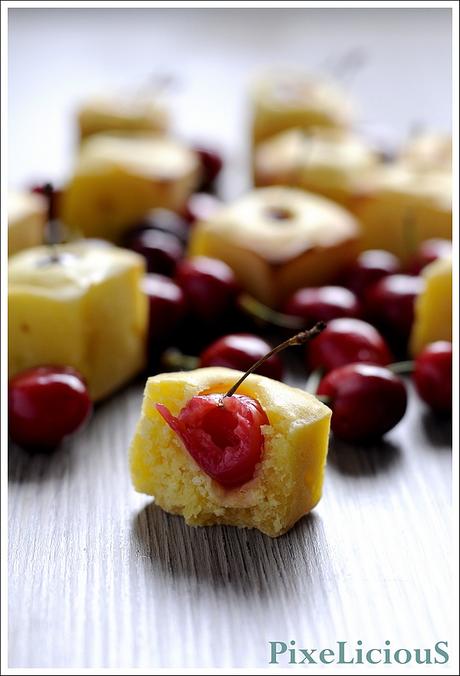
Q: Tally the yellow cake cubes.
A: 11